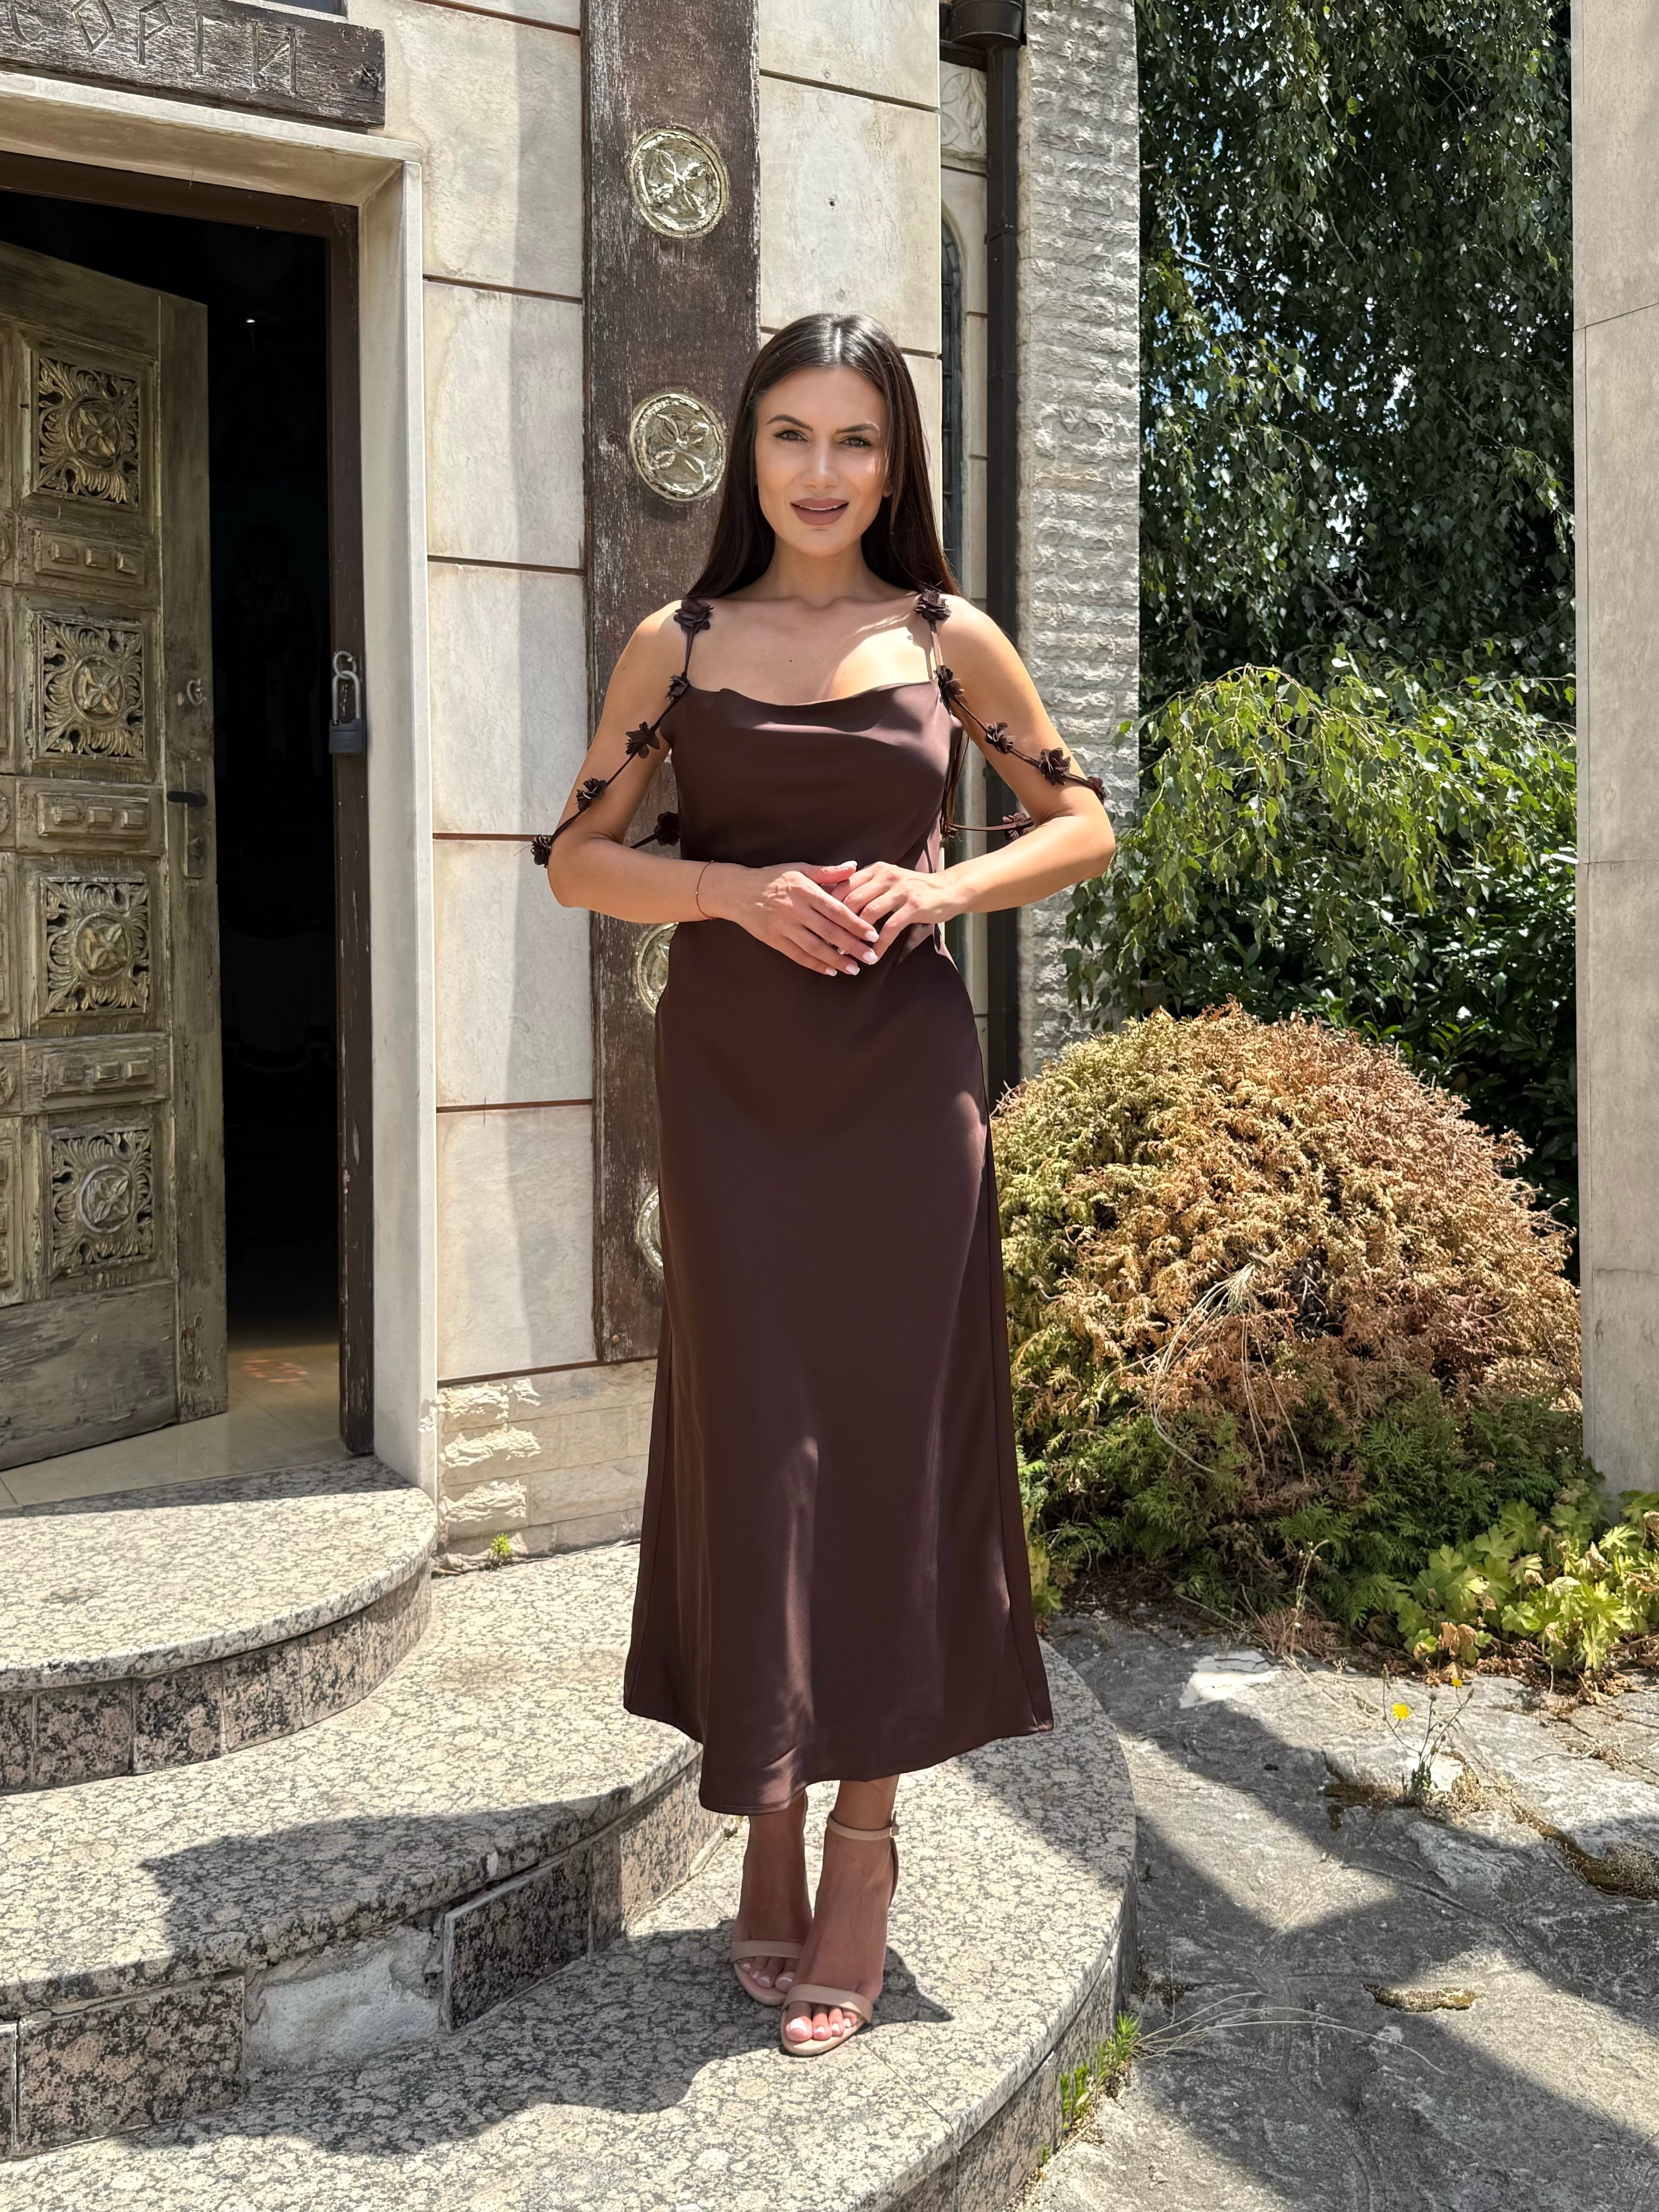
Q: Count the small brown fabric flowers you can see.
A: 12